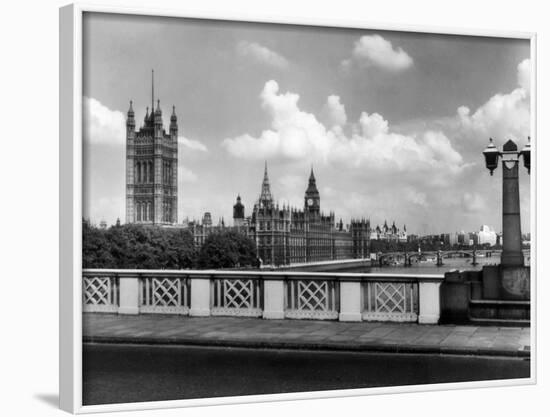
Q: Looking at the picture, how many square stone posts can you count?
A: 5